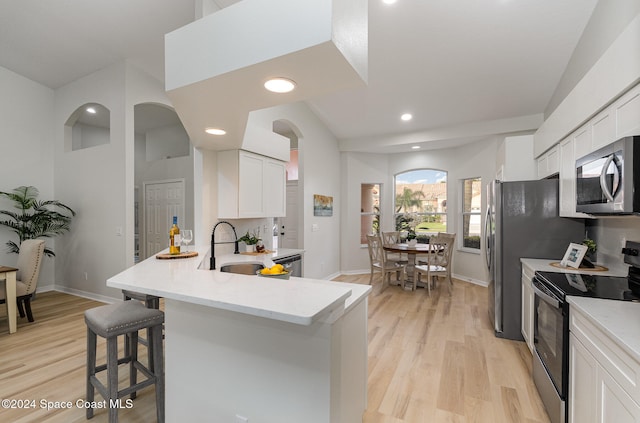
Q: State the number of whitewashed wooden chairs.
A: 4